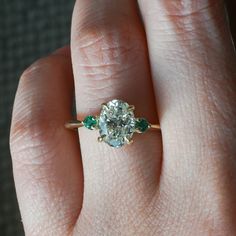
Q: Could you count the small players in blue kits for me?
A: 0